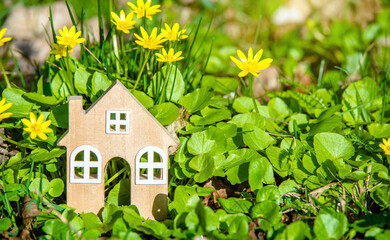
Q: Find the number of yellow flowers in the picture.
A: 12